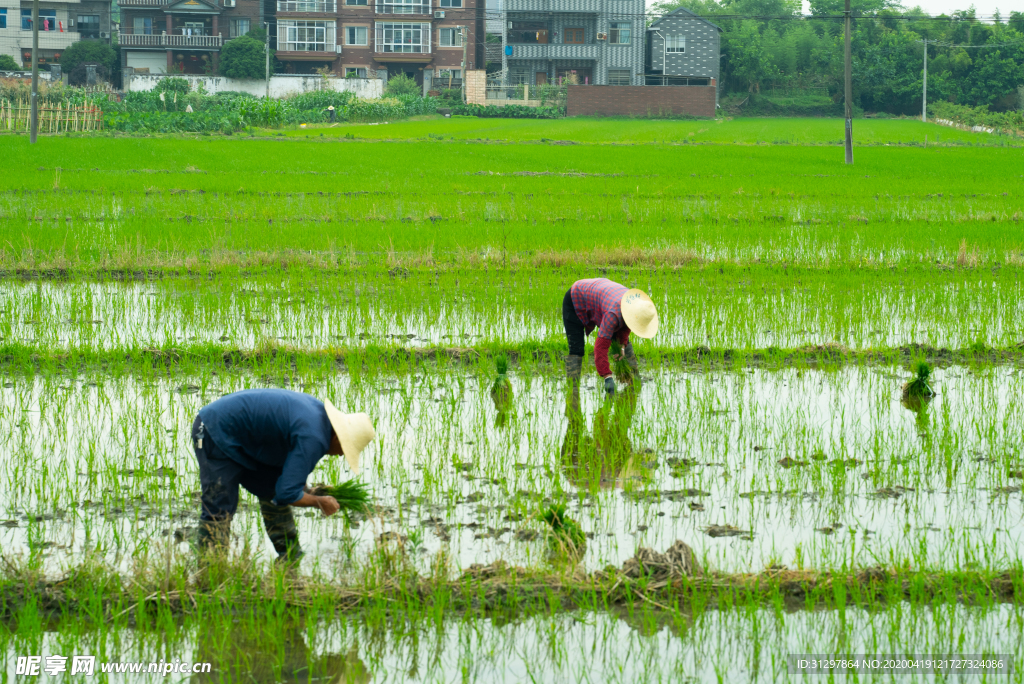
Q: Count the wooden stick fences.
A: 1